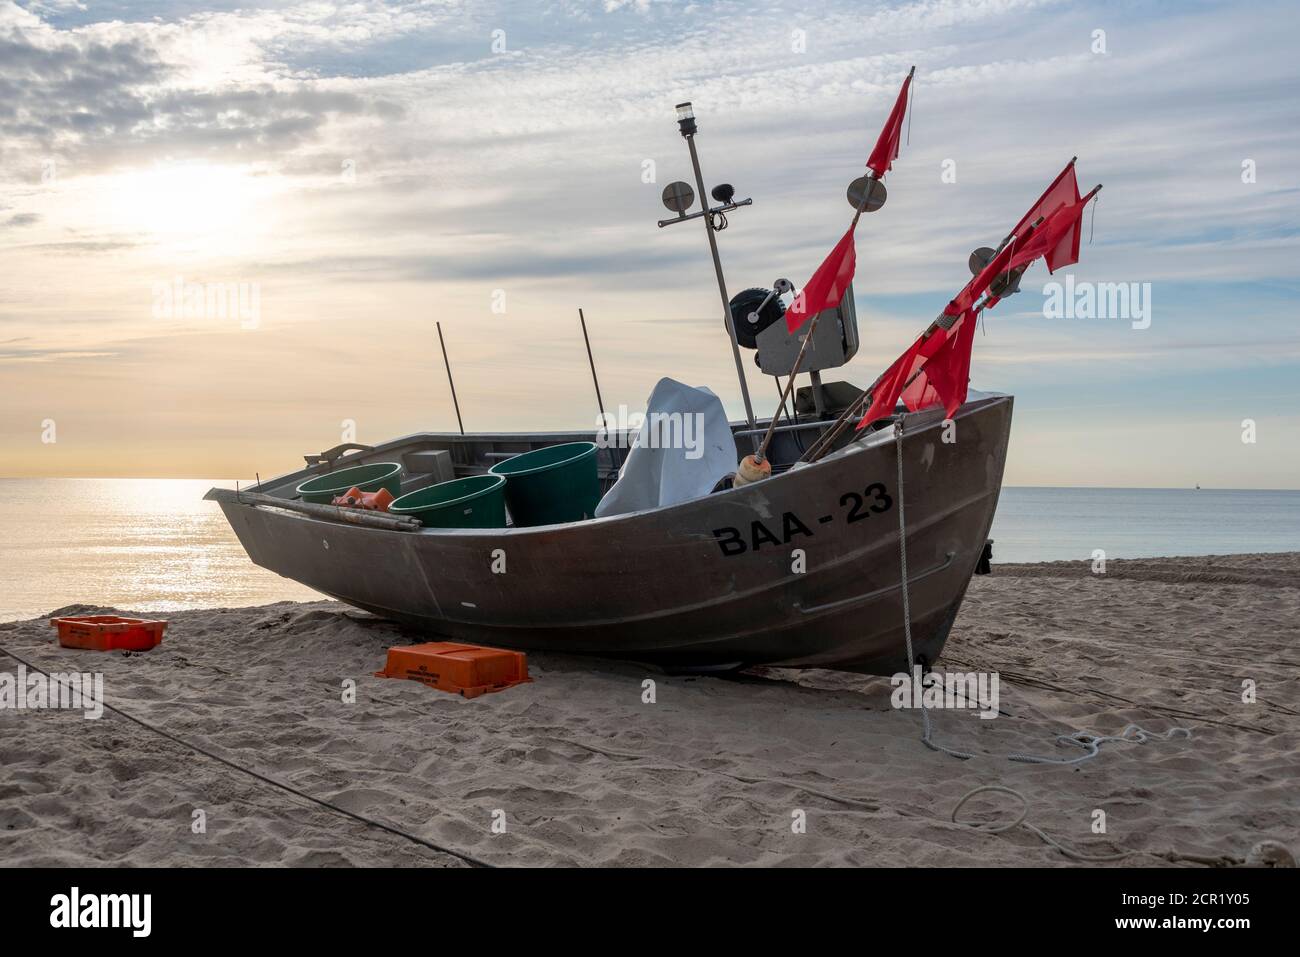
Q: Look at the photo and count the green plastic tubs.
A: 3